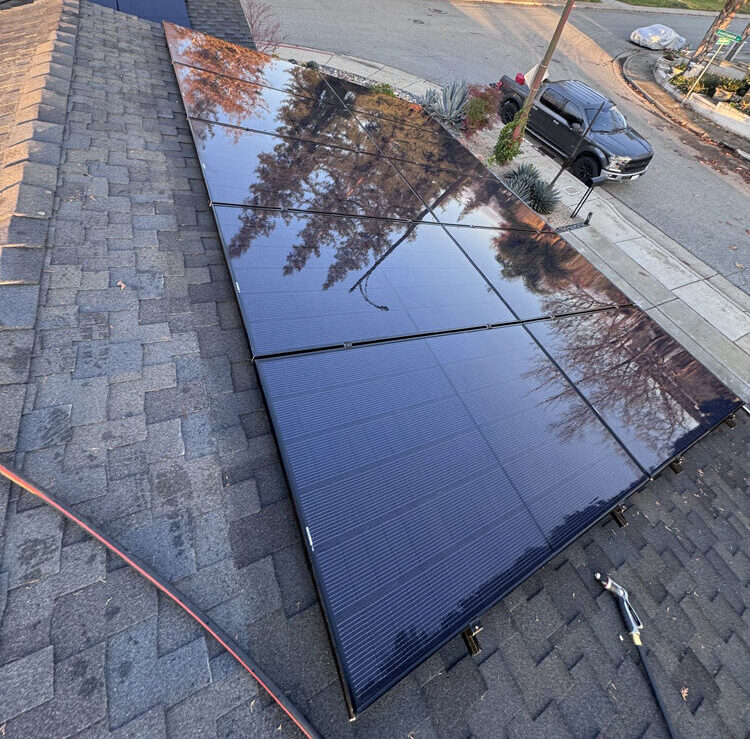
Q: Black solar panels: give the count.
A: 10